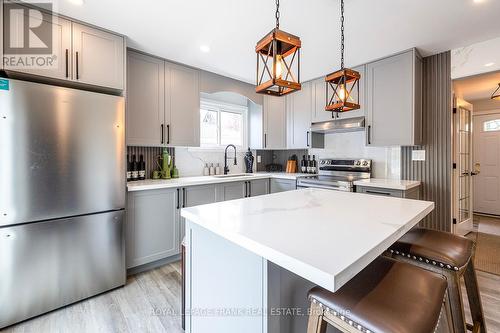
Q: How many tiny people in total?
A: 0